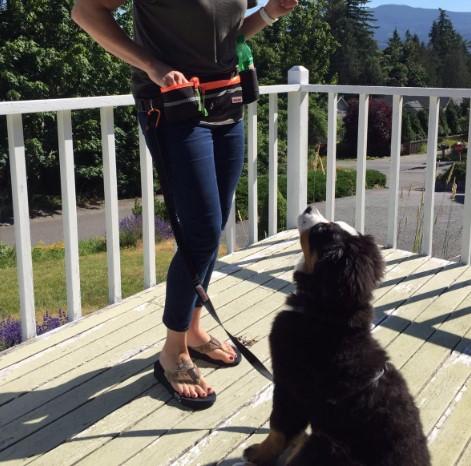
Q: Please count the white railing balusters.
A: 12